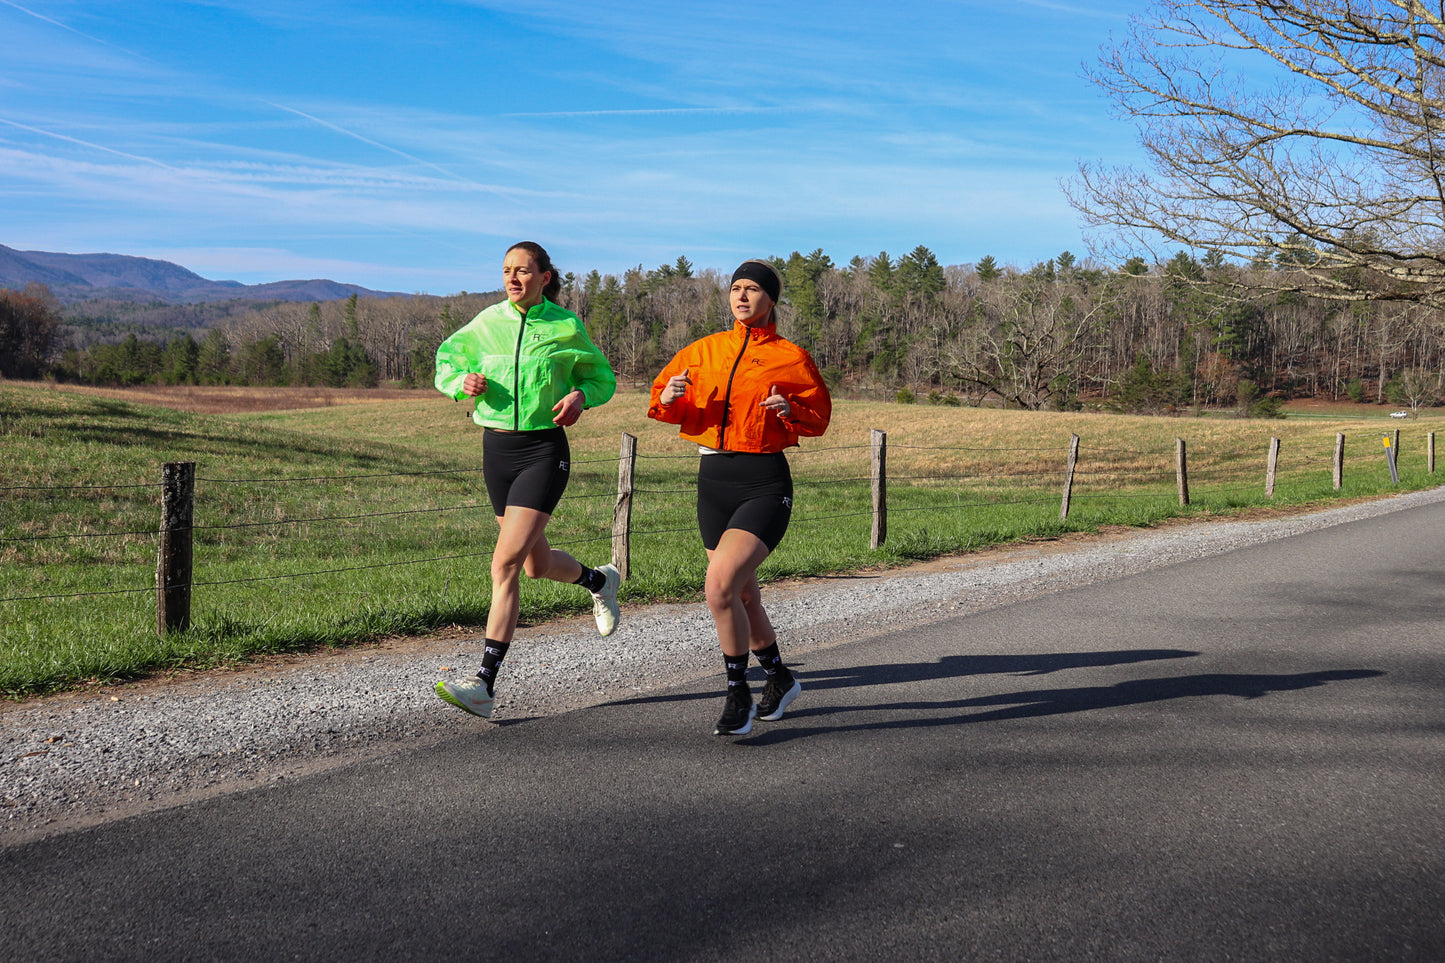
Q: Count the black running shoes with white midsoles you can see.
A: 2